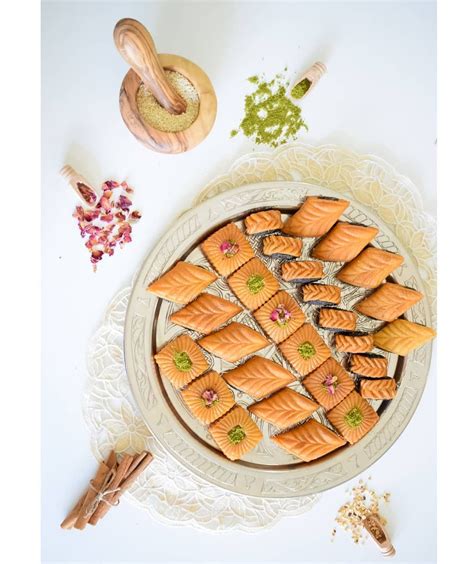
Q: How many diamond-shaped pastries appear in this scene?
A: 11